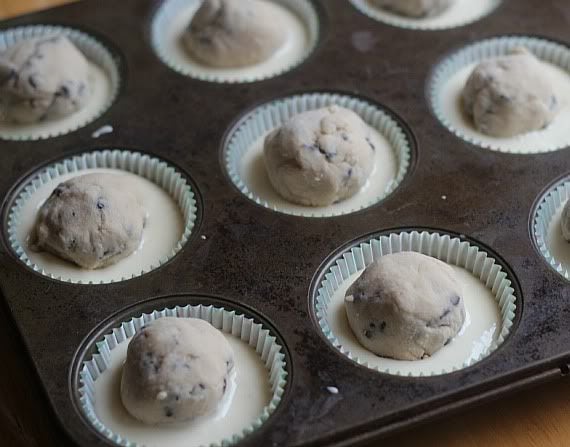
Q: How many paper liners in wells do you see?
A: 9